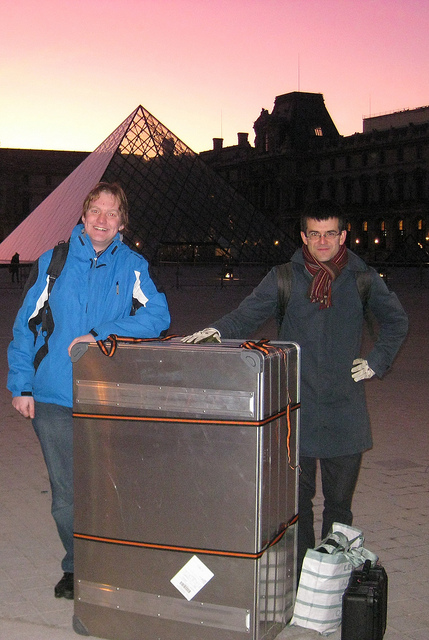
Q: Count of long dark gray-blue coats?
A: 1